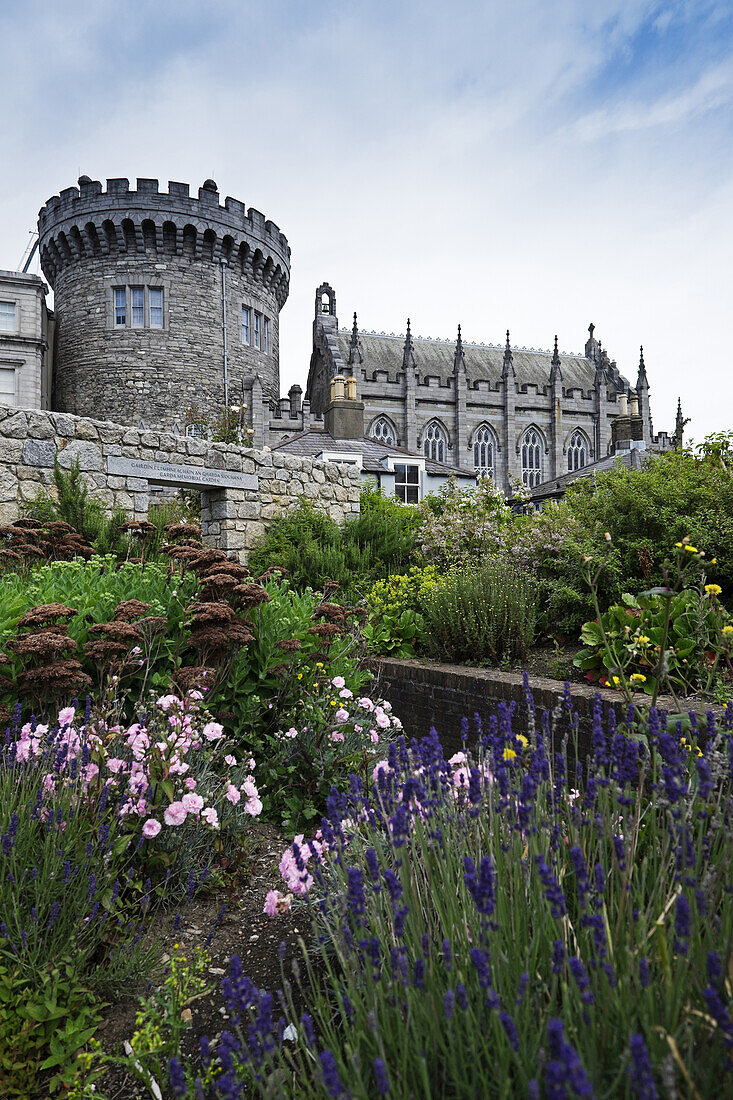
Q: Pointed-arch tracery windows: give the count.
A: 5